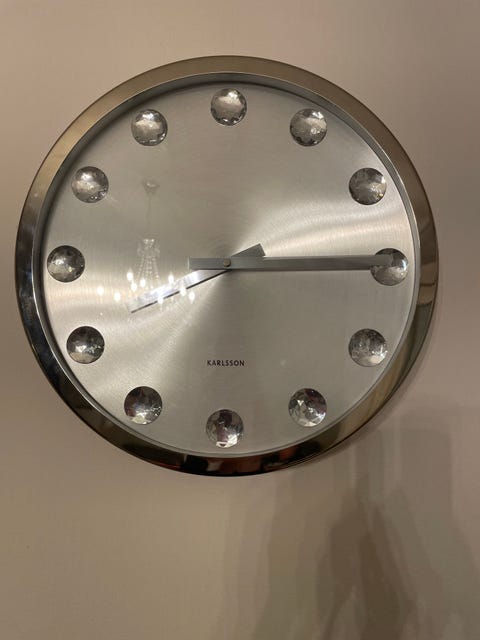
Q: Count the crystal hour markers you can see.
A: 12